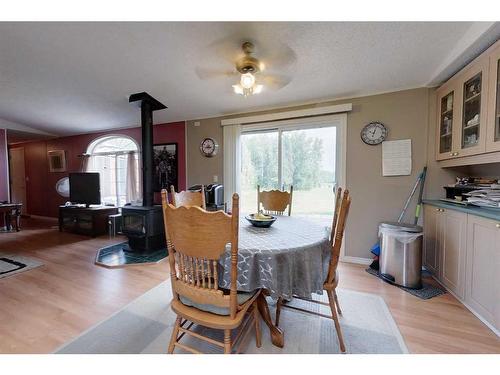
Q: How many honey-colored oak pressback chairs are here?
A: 4